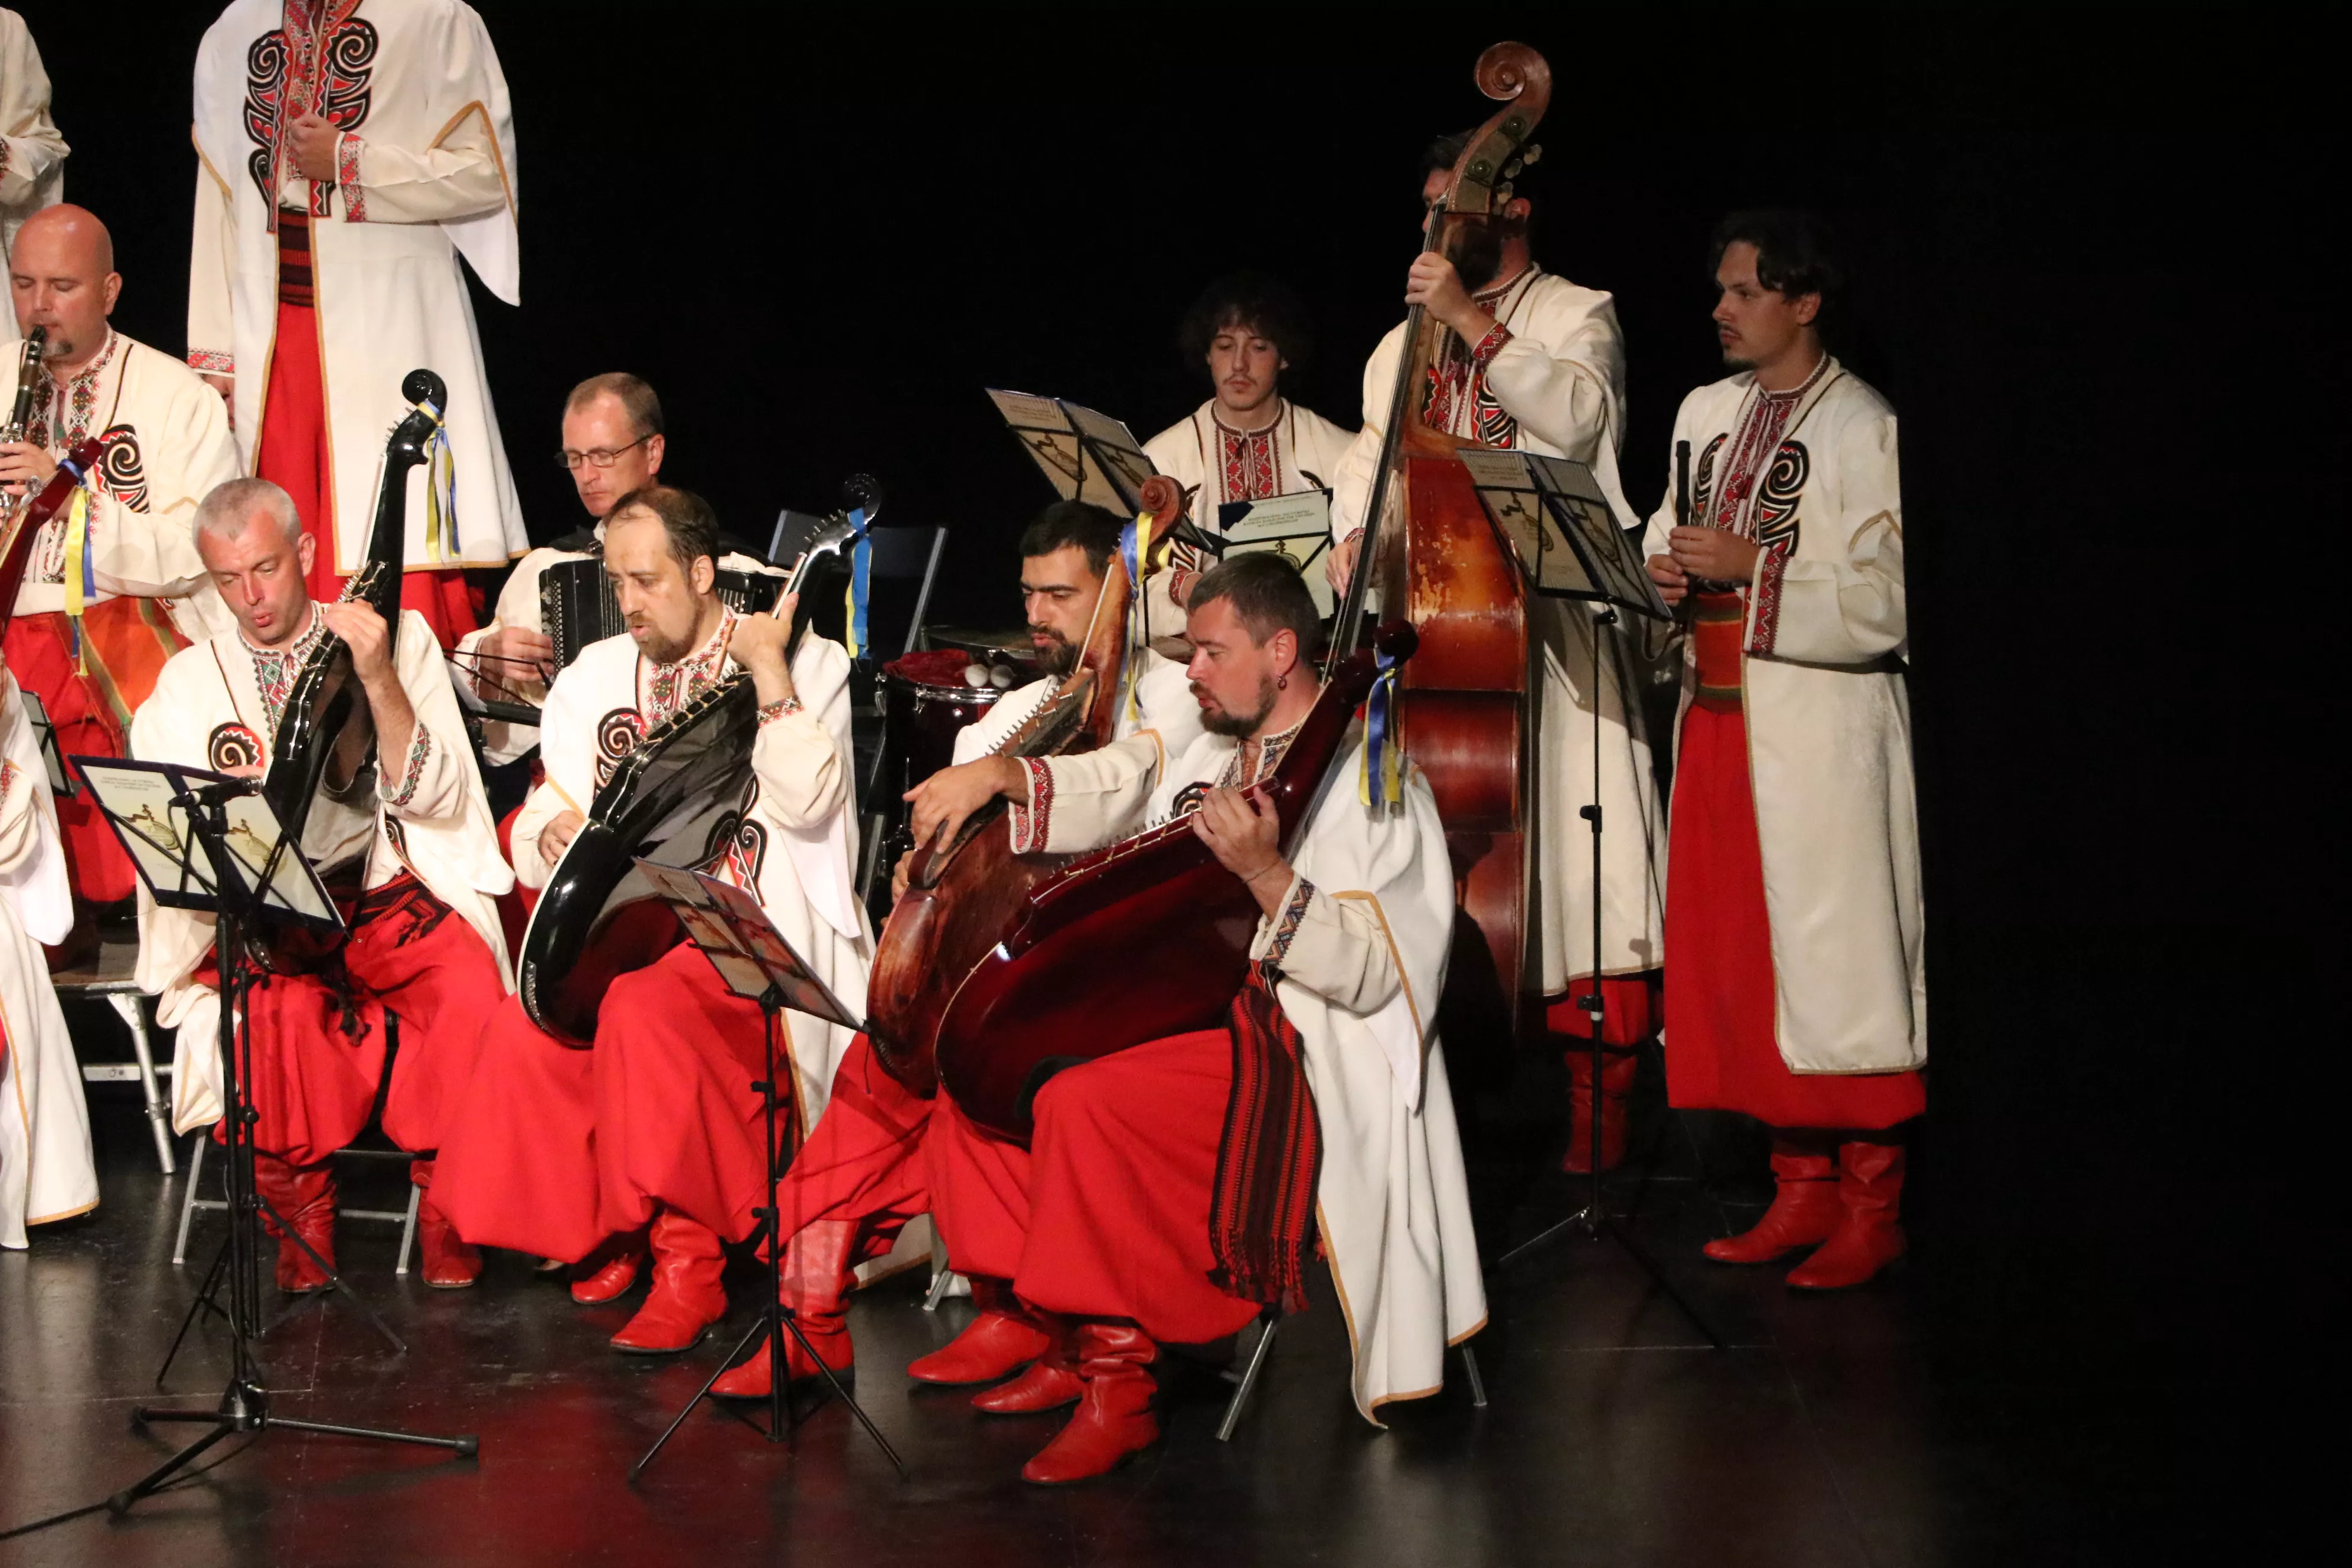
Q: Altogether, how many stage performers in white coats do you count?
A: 12